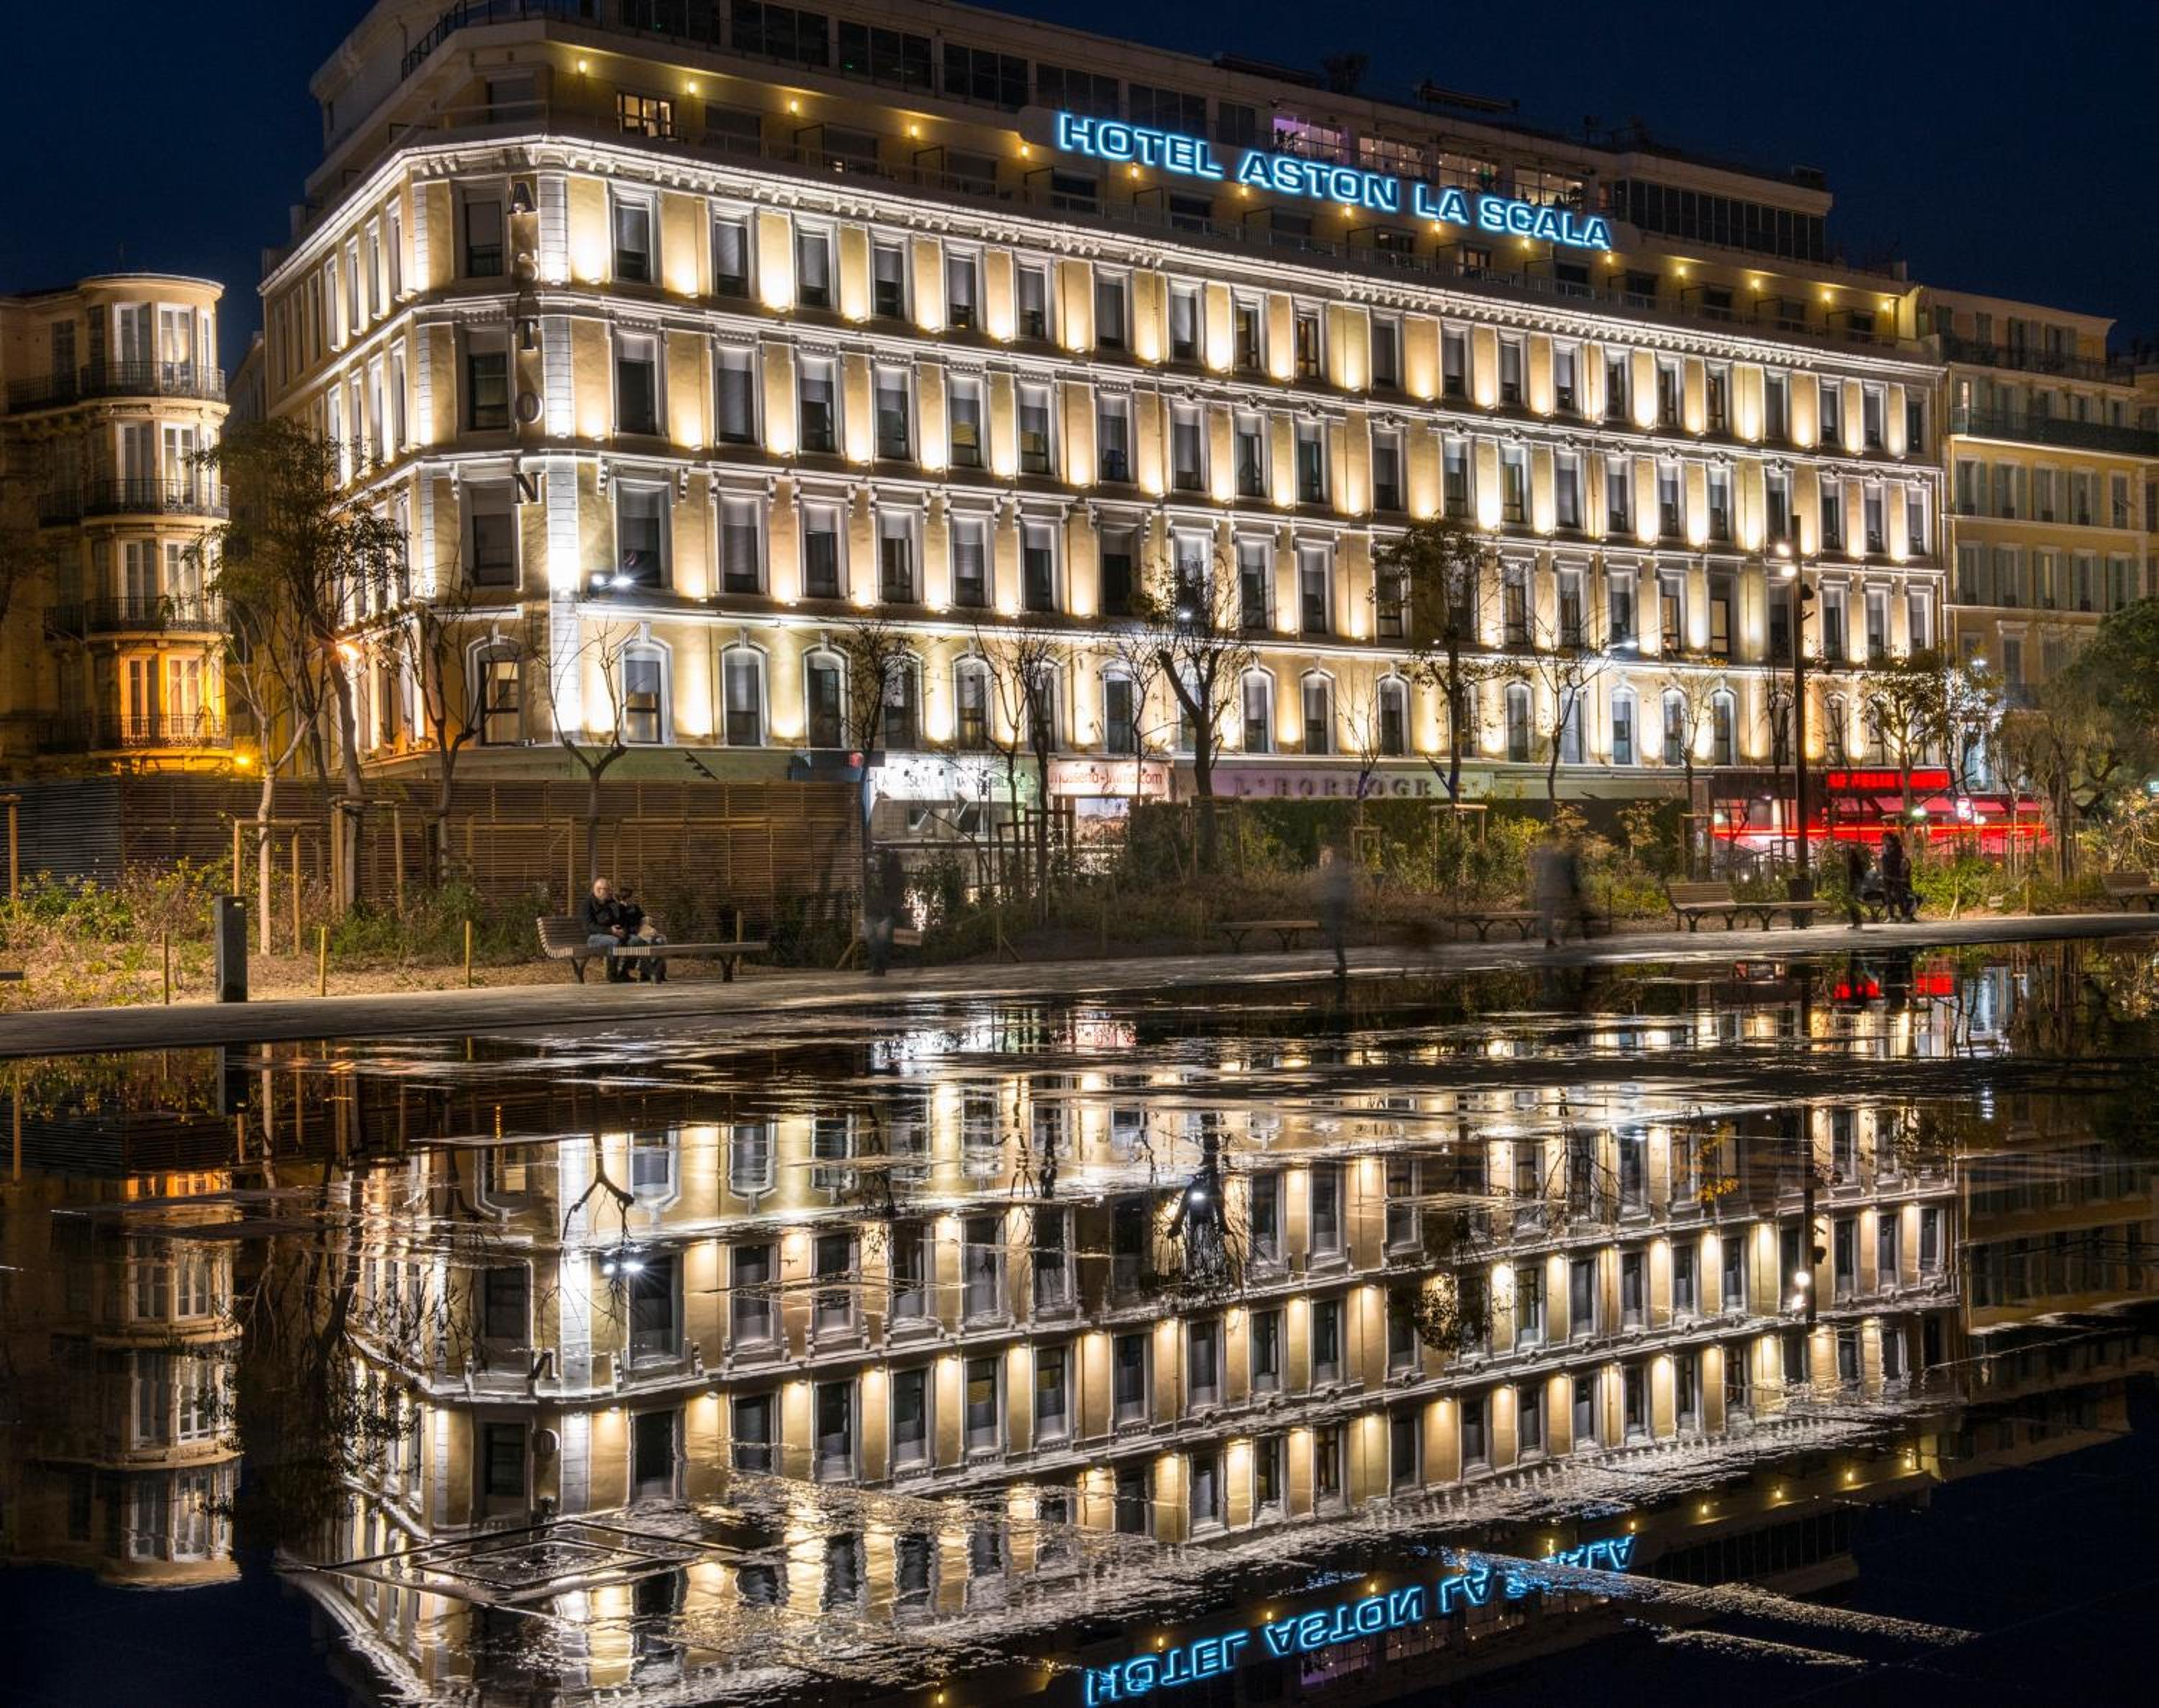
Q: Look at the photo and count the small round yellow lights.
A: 15